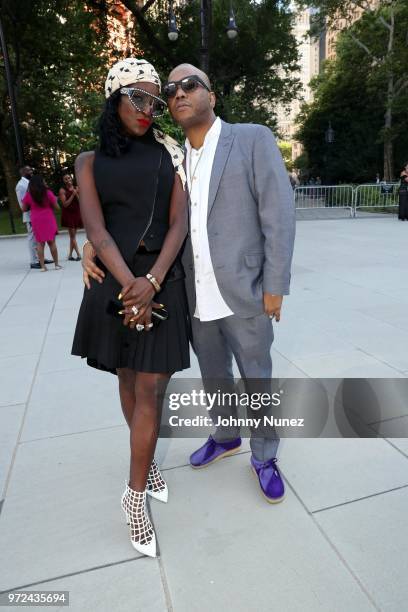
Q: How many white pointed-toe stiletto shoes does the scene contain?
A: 2